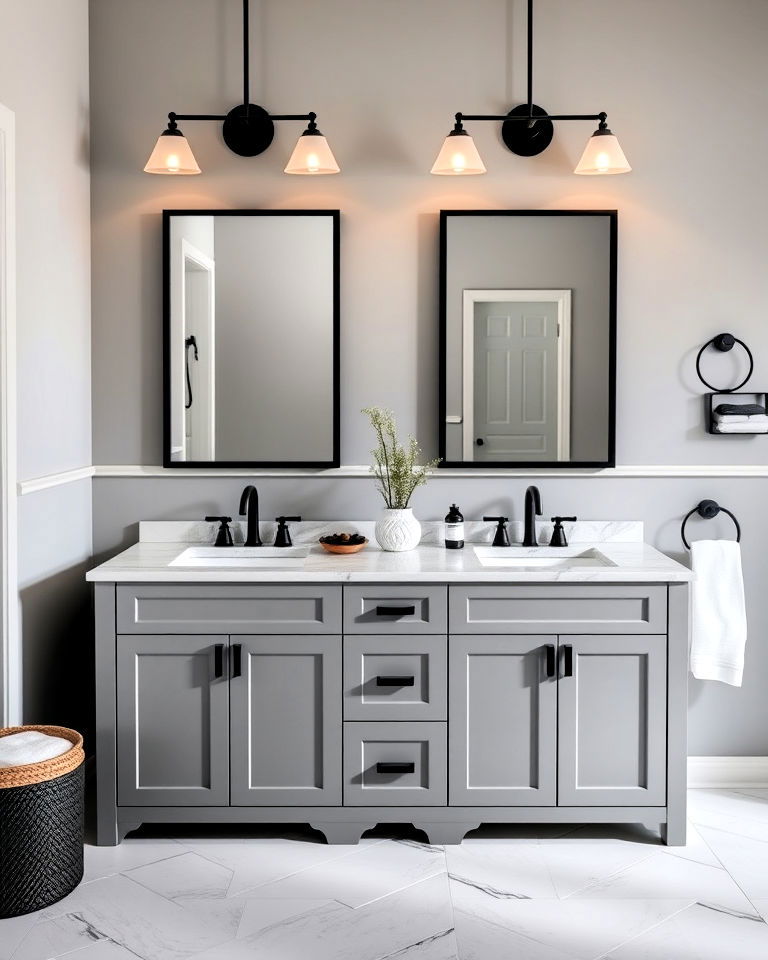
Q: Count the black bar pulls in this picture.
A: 7